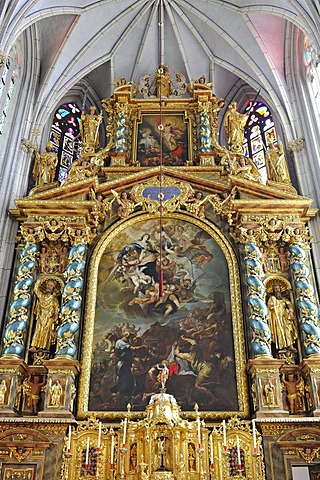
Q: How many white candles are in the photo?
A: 10